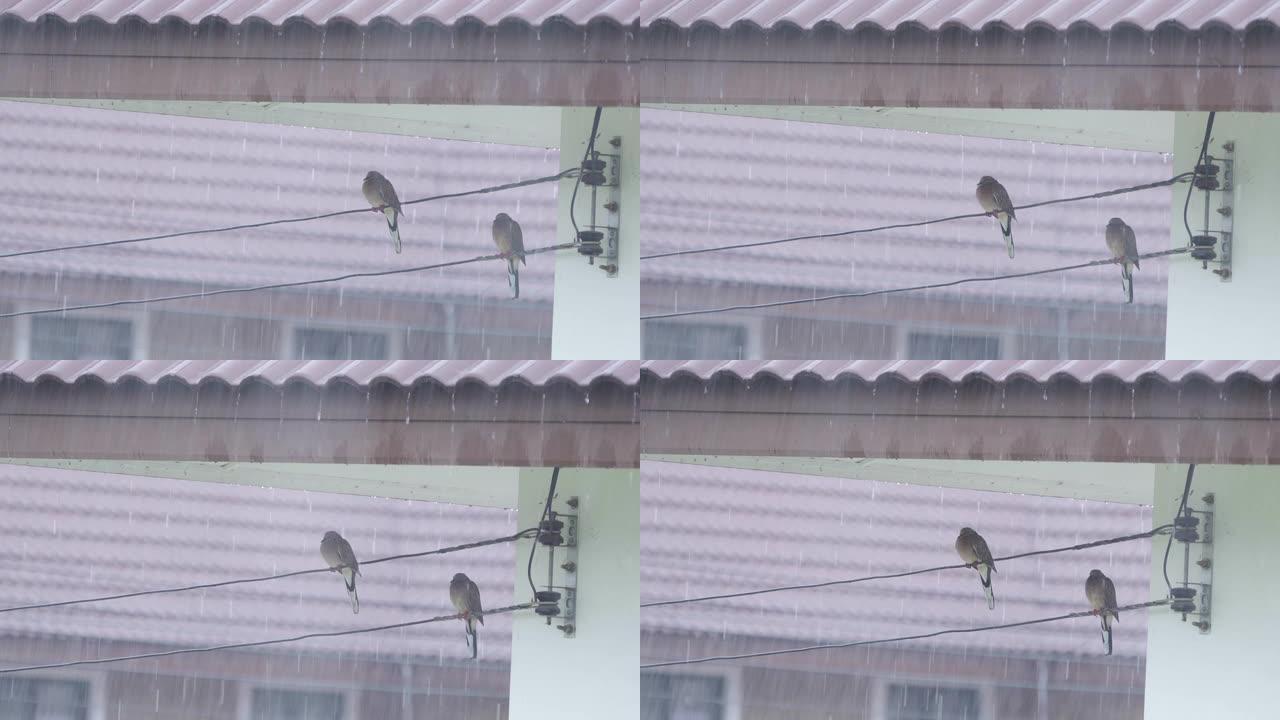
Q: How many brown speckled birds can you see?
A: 8